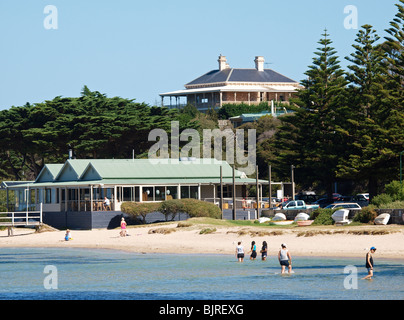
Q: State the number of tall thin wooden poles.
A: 5